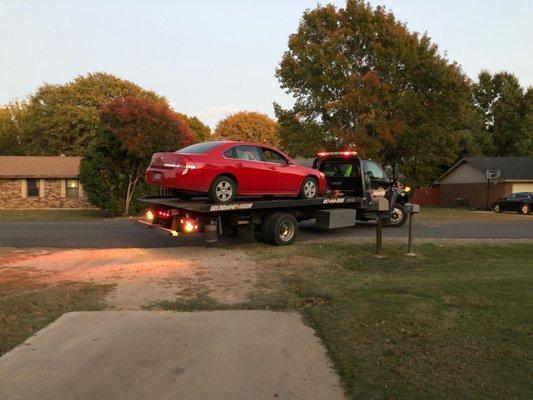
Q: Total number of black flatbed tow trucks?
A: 1